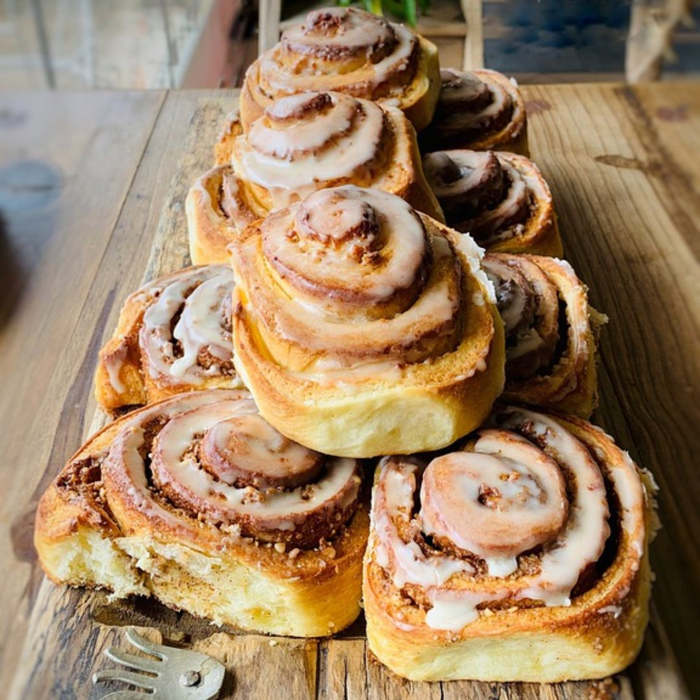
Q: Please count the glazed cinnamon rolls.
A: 11